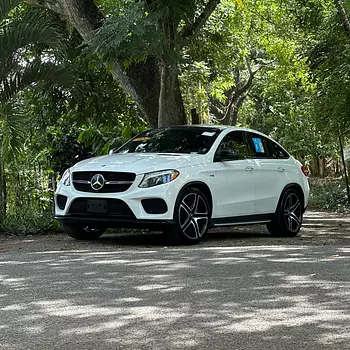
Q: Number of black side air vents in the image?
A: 2